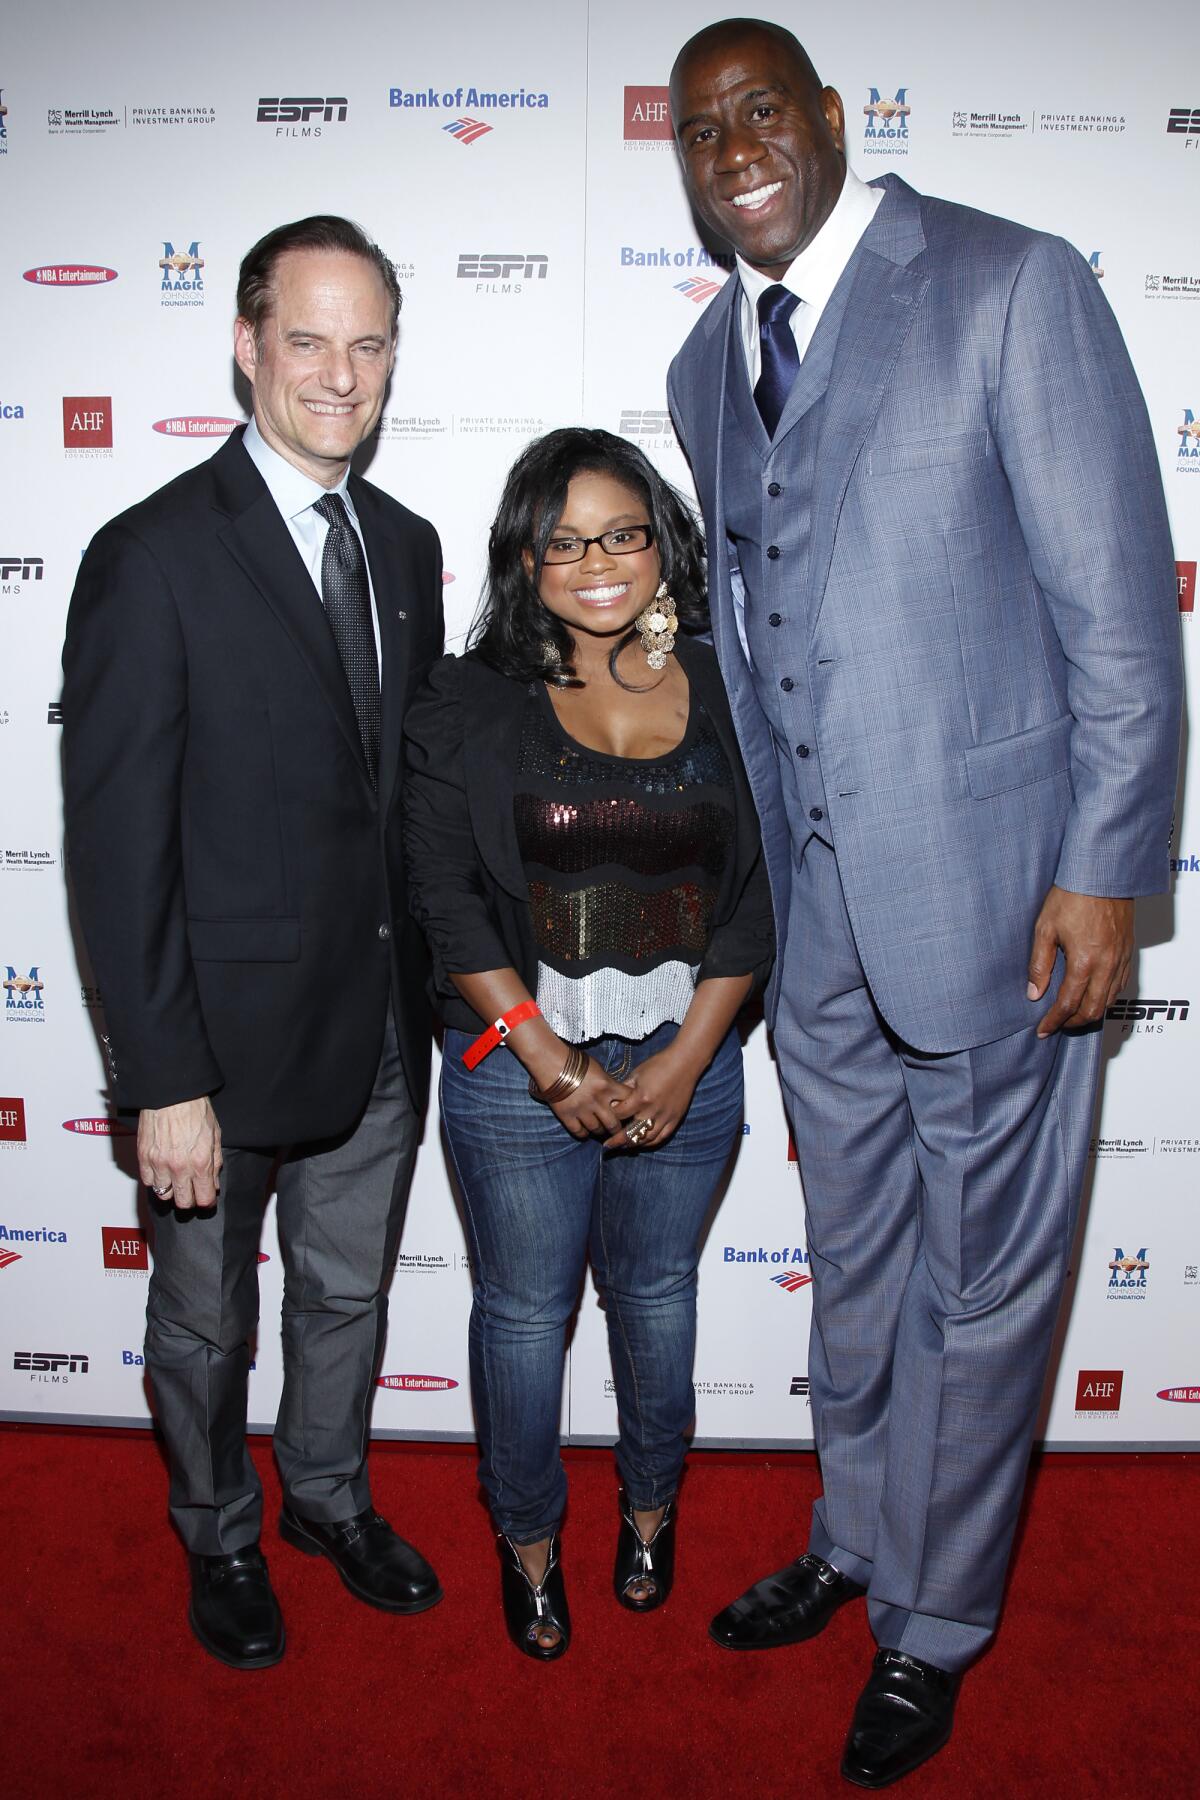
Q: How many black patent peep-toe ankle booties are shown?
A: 2